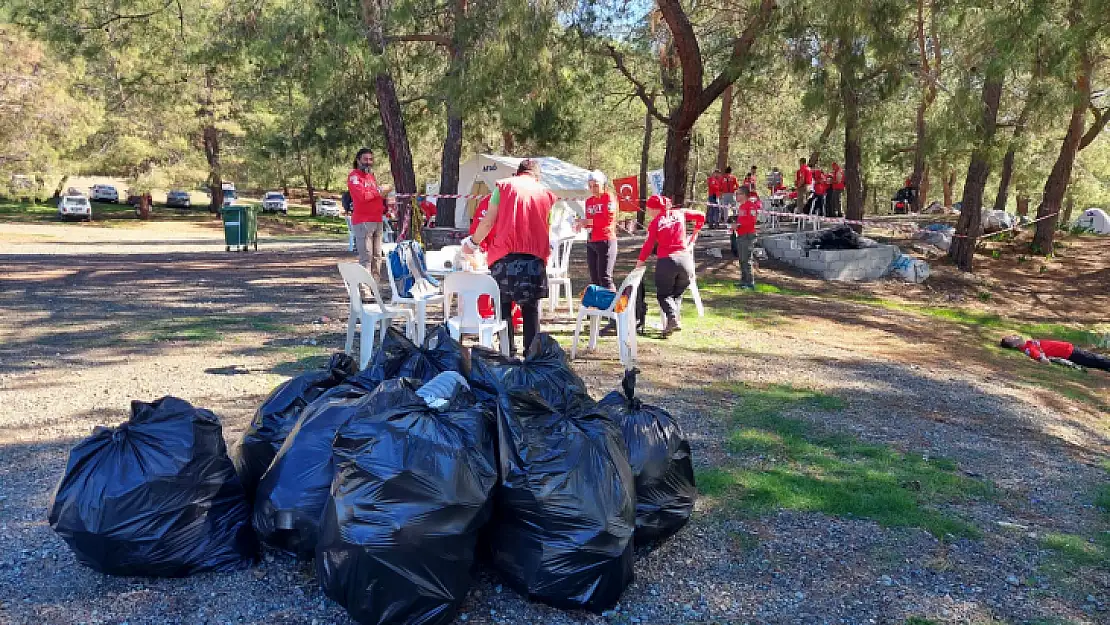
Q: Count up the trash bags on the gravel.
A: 8